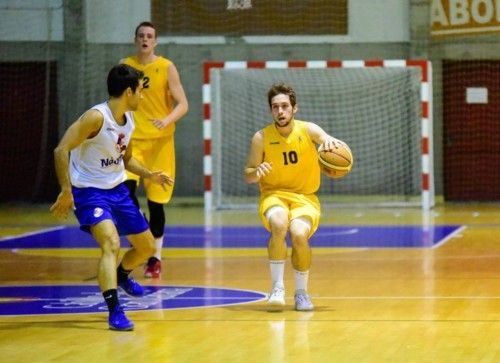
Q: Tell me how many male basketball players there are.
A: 3